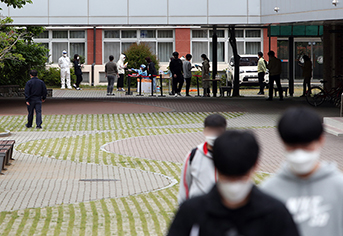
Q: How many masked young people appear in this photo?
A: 3